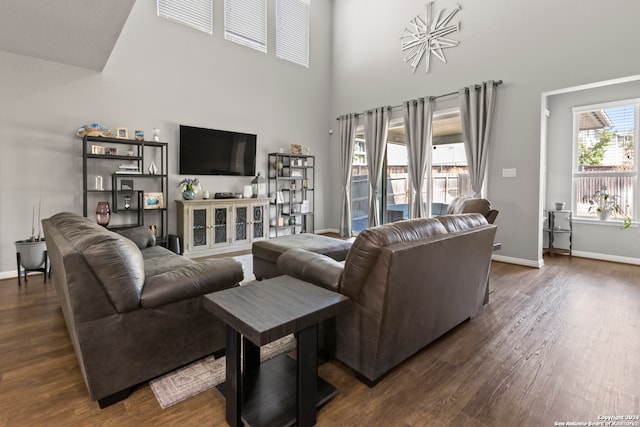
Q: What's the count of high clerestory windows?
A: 3